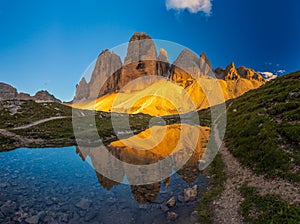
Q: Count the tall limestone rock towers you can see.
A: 3